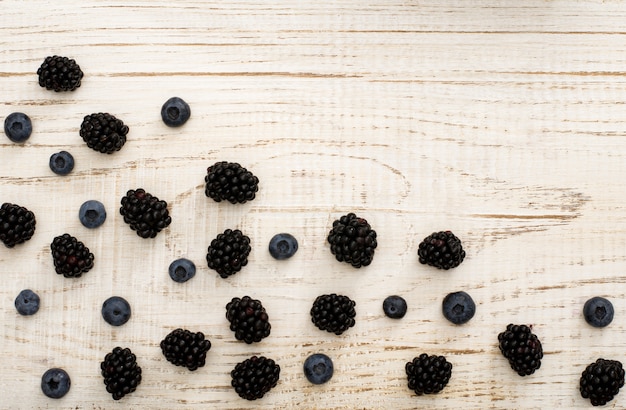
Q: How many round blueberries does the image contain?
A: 13